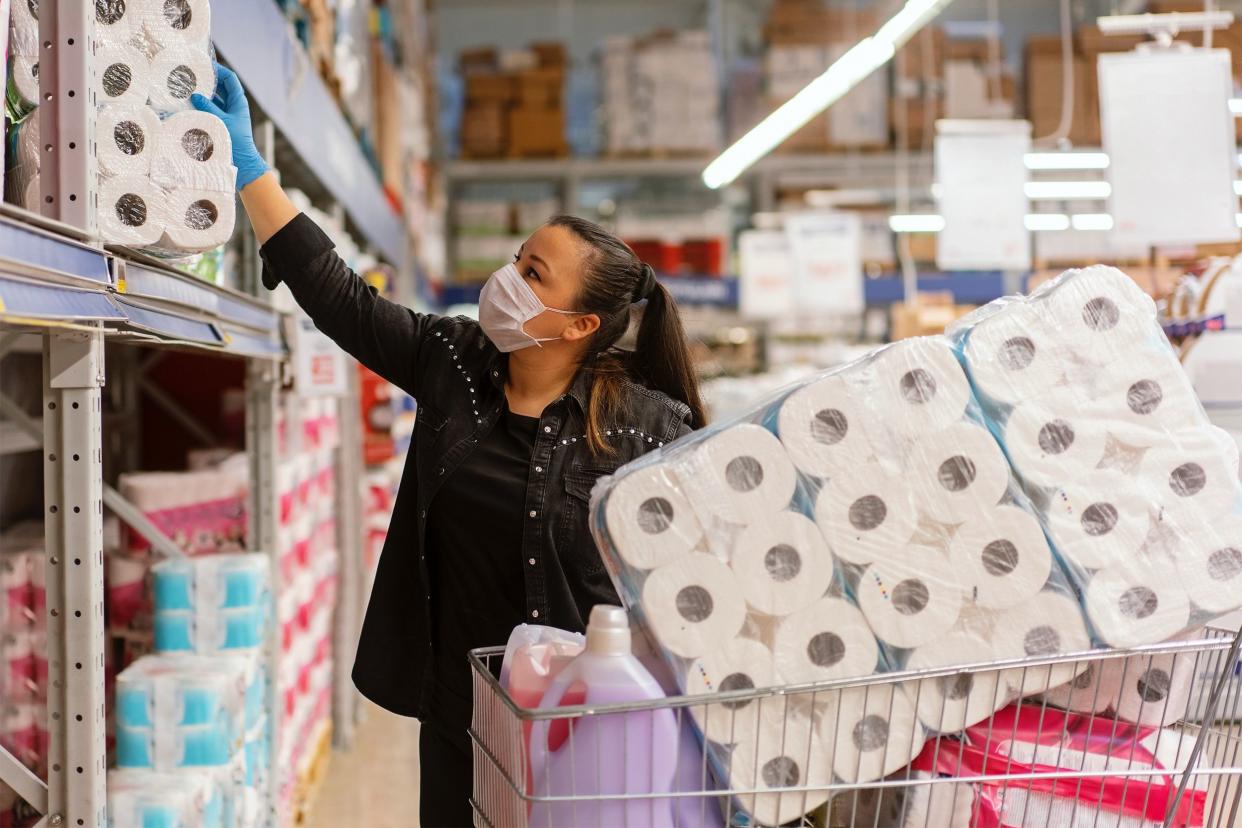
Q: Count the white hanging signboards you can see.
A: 4